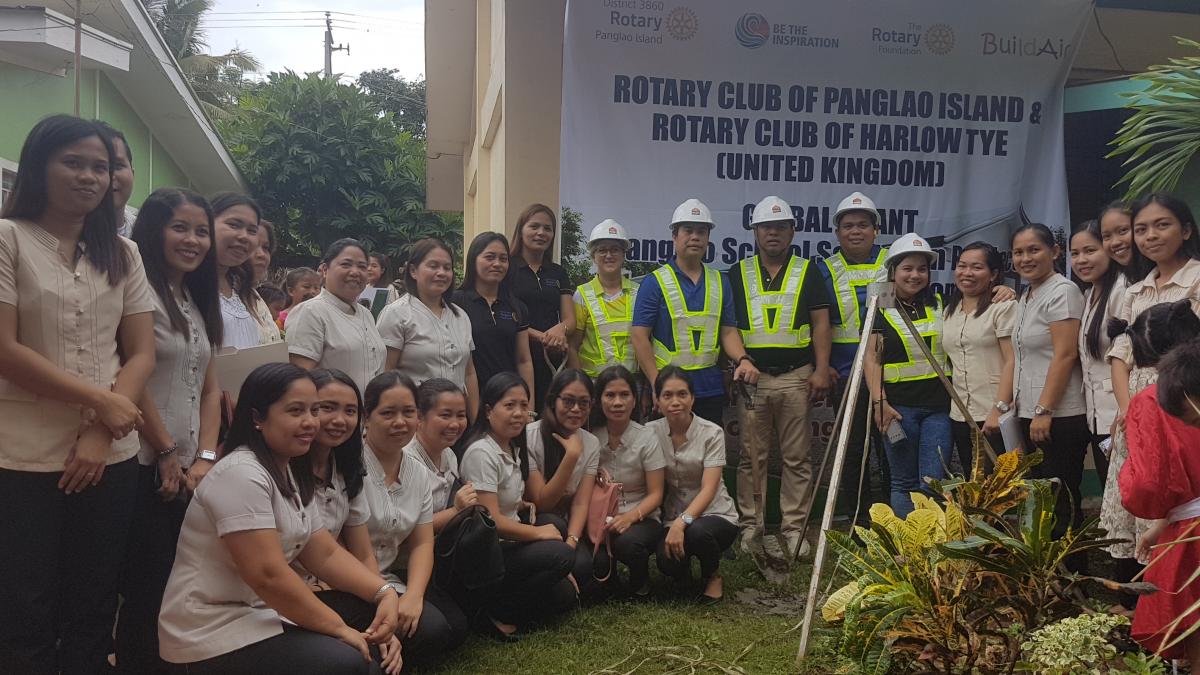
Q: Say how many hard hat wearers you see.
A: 5